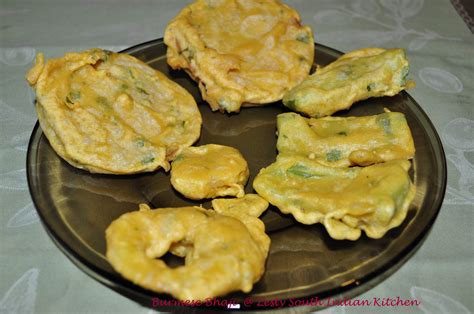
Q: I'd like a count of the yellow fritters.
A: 7